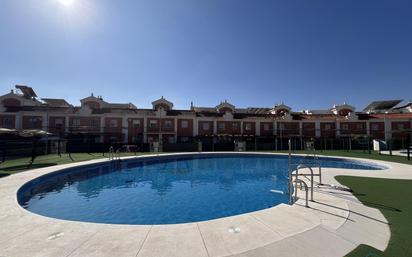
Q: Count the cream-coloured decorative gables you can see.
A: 6